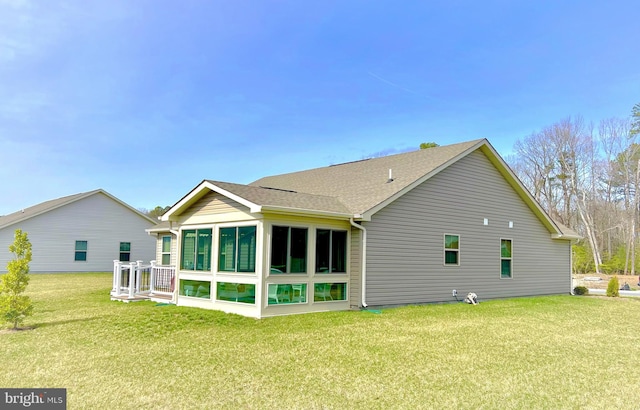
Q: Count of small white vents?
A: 2